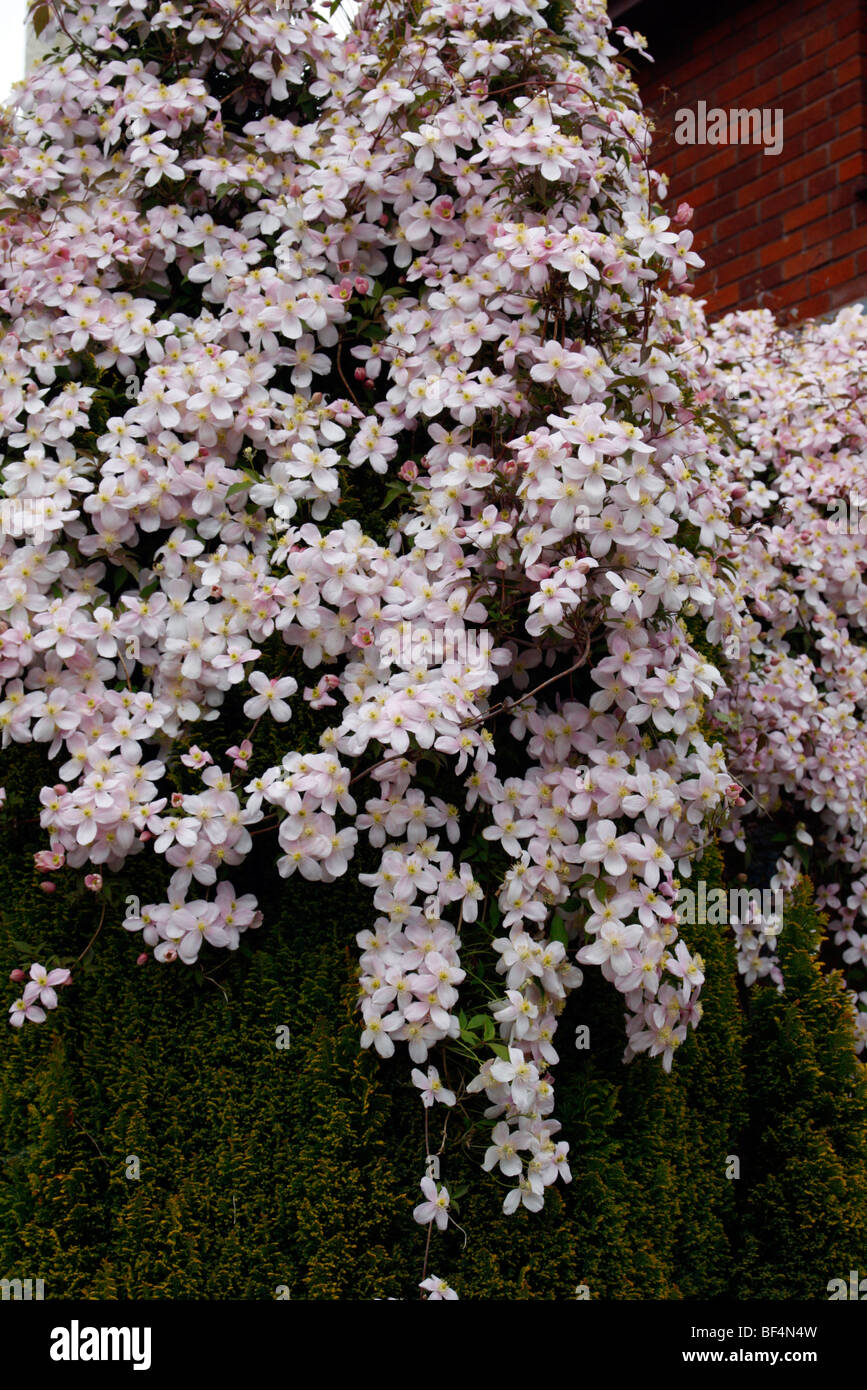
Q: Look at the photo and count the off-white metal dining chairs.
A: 0